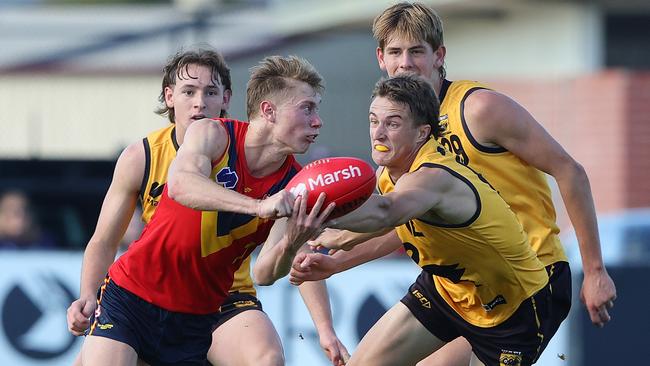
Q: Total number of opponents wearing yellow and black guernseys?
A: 3